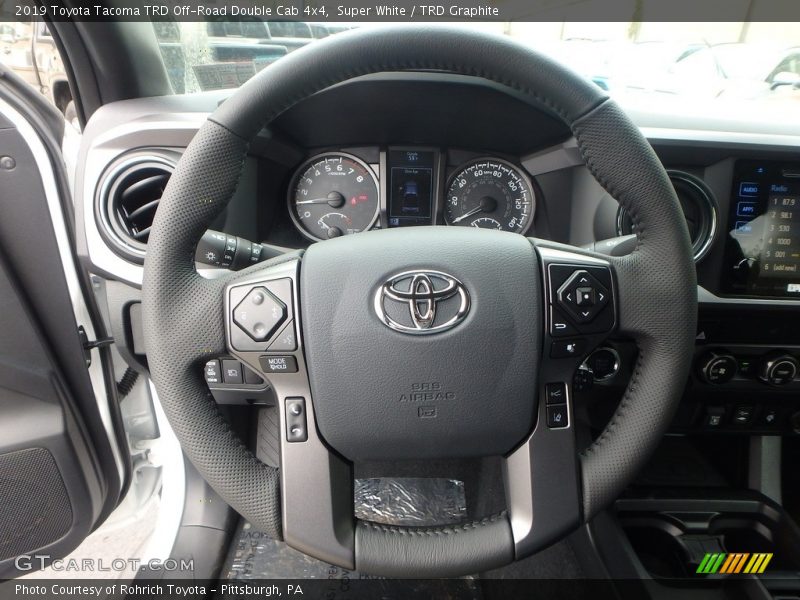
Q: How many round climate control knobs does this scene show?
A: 2